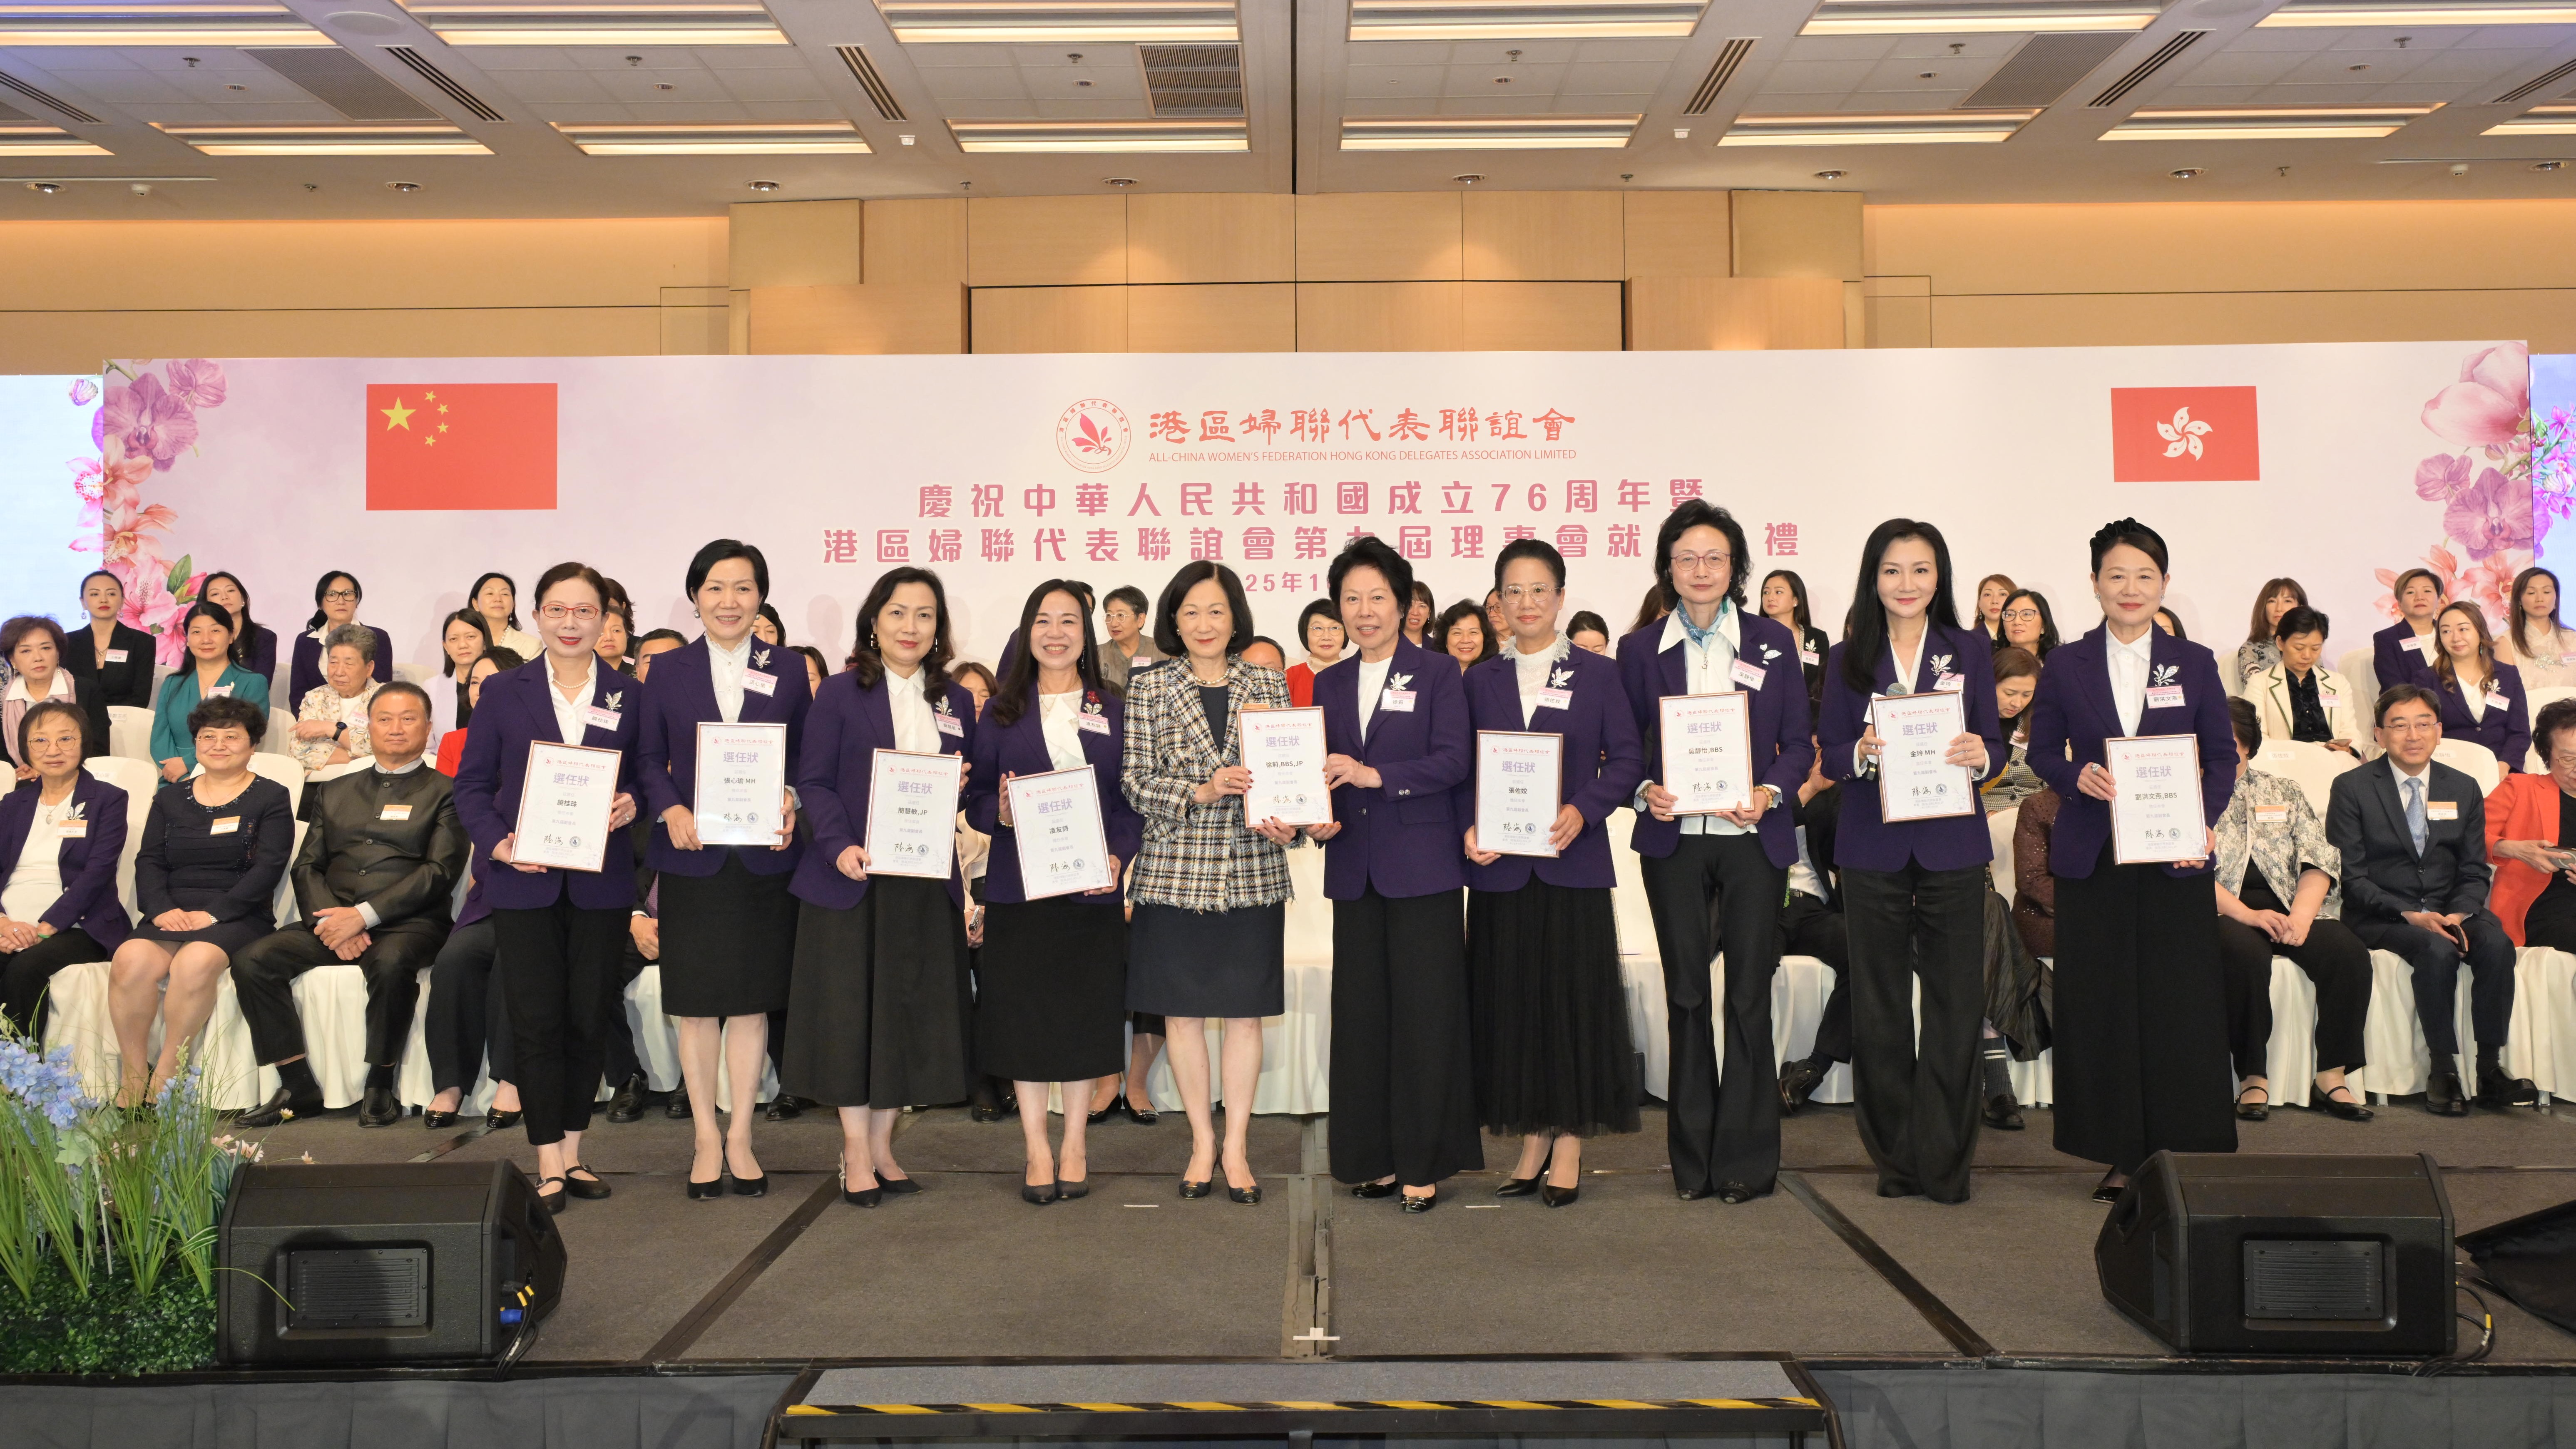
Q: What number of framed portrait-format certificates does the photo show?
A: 9